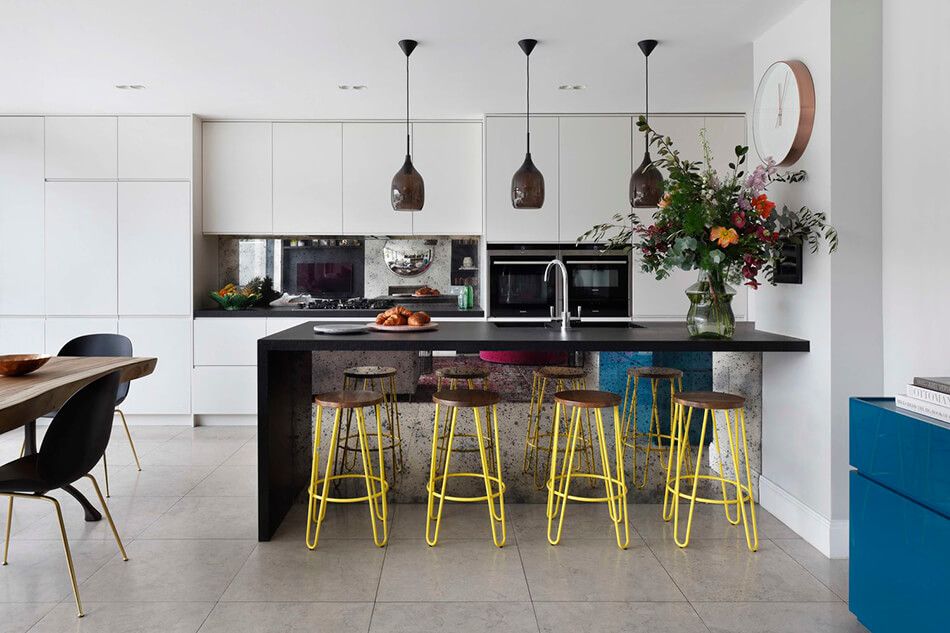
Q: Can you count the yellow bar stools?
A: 4